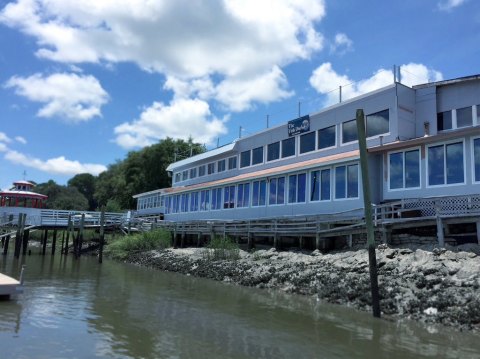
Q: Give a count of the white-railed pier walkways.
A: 1